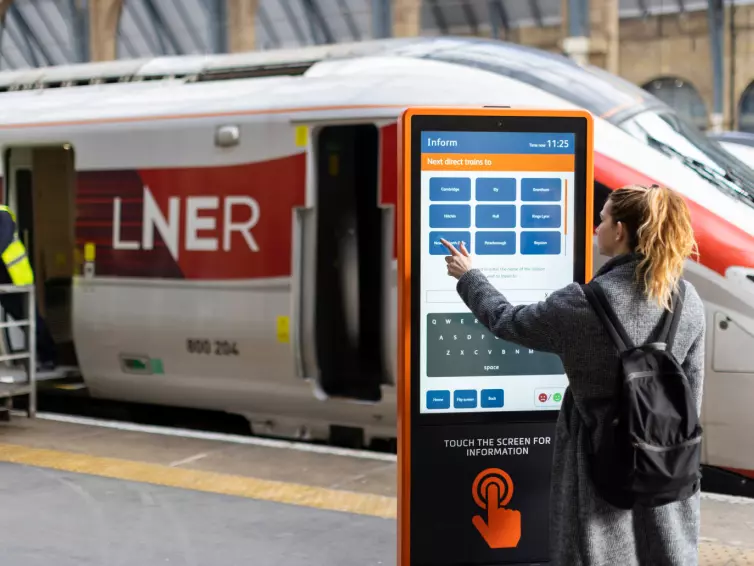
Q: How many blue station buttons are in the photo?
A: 9